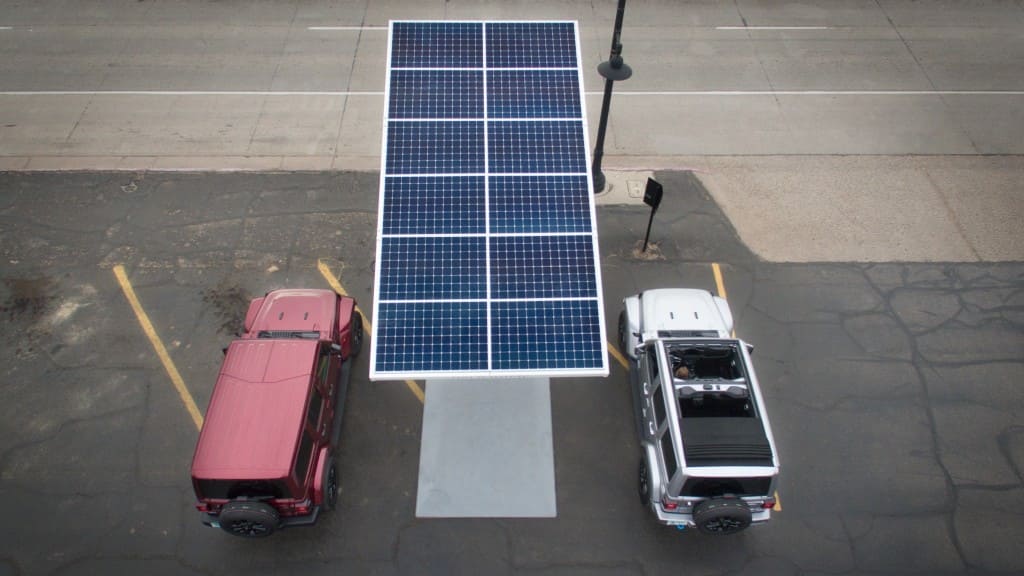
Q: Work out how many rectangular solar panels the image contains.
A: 12